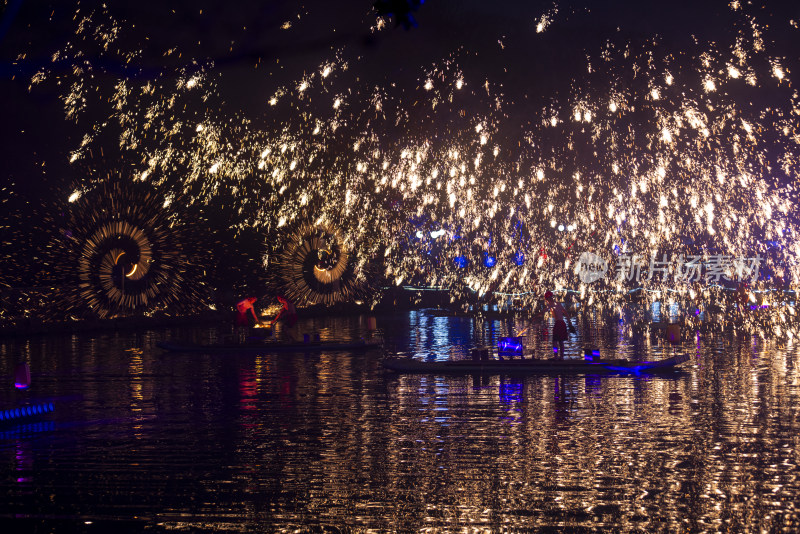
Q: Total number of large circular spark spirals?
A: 2